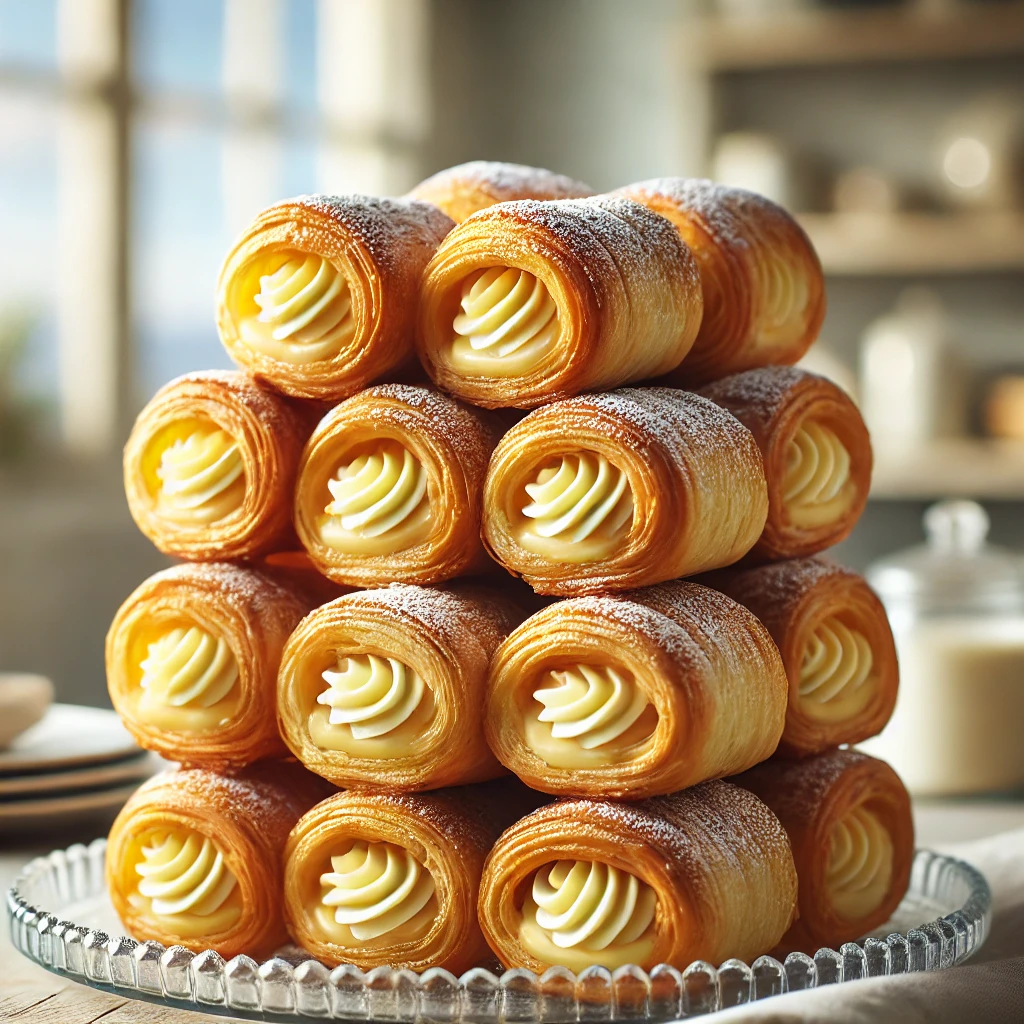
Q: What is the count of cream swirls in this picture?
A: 15